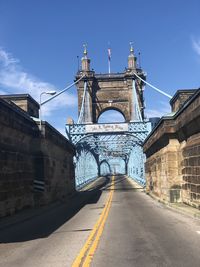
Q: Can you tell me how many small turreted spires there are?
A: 2